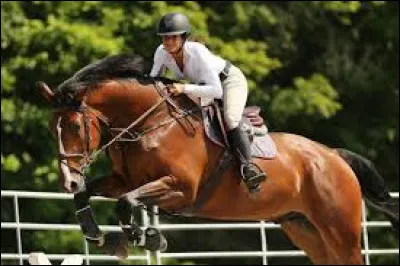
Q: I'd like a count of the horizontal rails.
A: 3